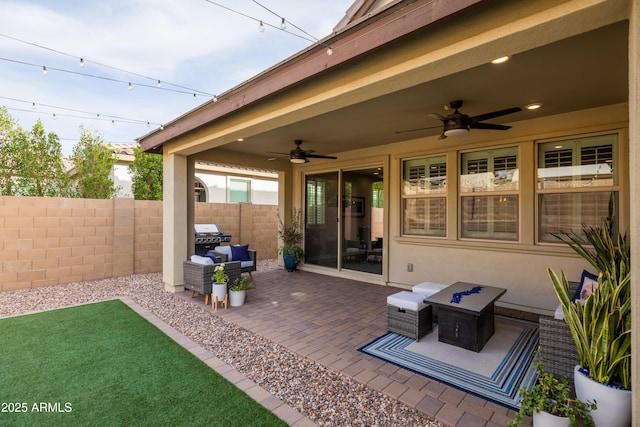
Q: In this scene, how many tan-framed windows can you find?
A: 3